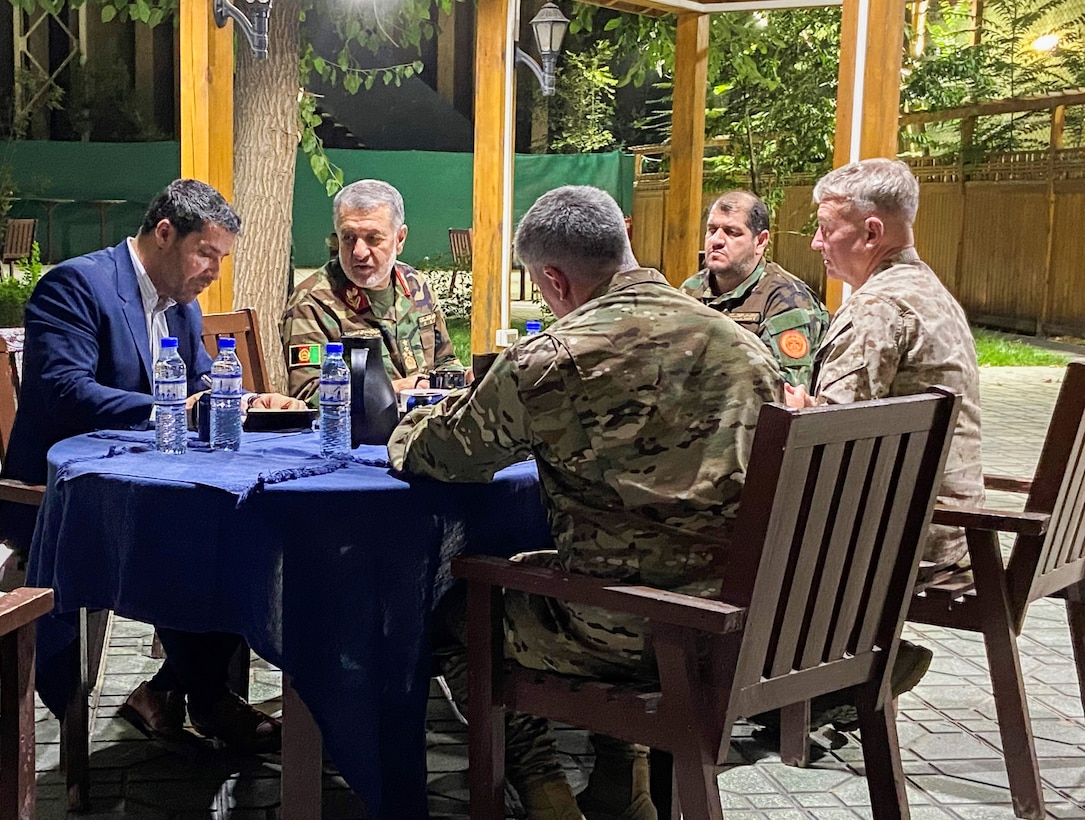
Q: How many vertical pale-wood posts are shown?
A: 4